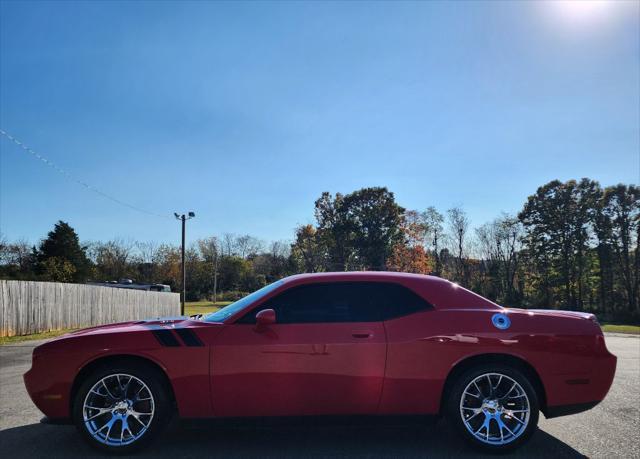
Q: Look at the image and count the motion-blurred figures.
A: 0